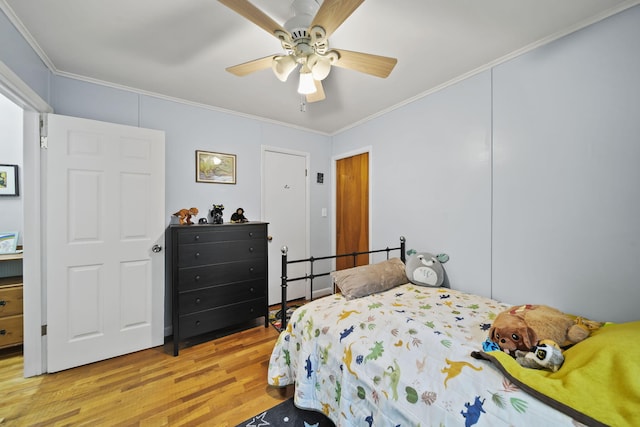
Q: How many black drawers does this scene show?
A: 5